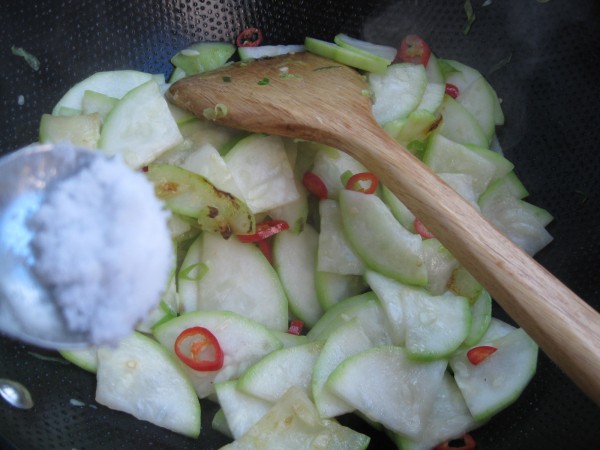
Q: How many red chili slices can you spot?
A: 12